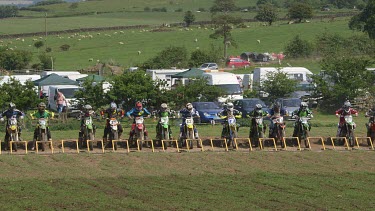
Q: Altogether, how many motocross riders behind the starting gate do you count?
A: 13